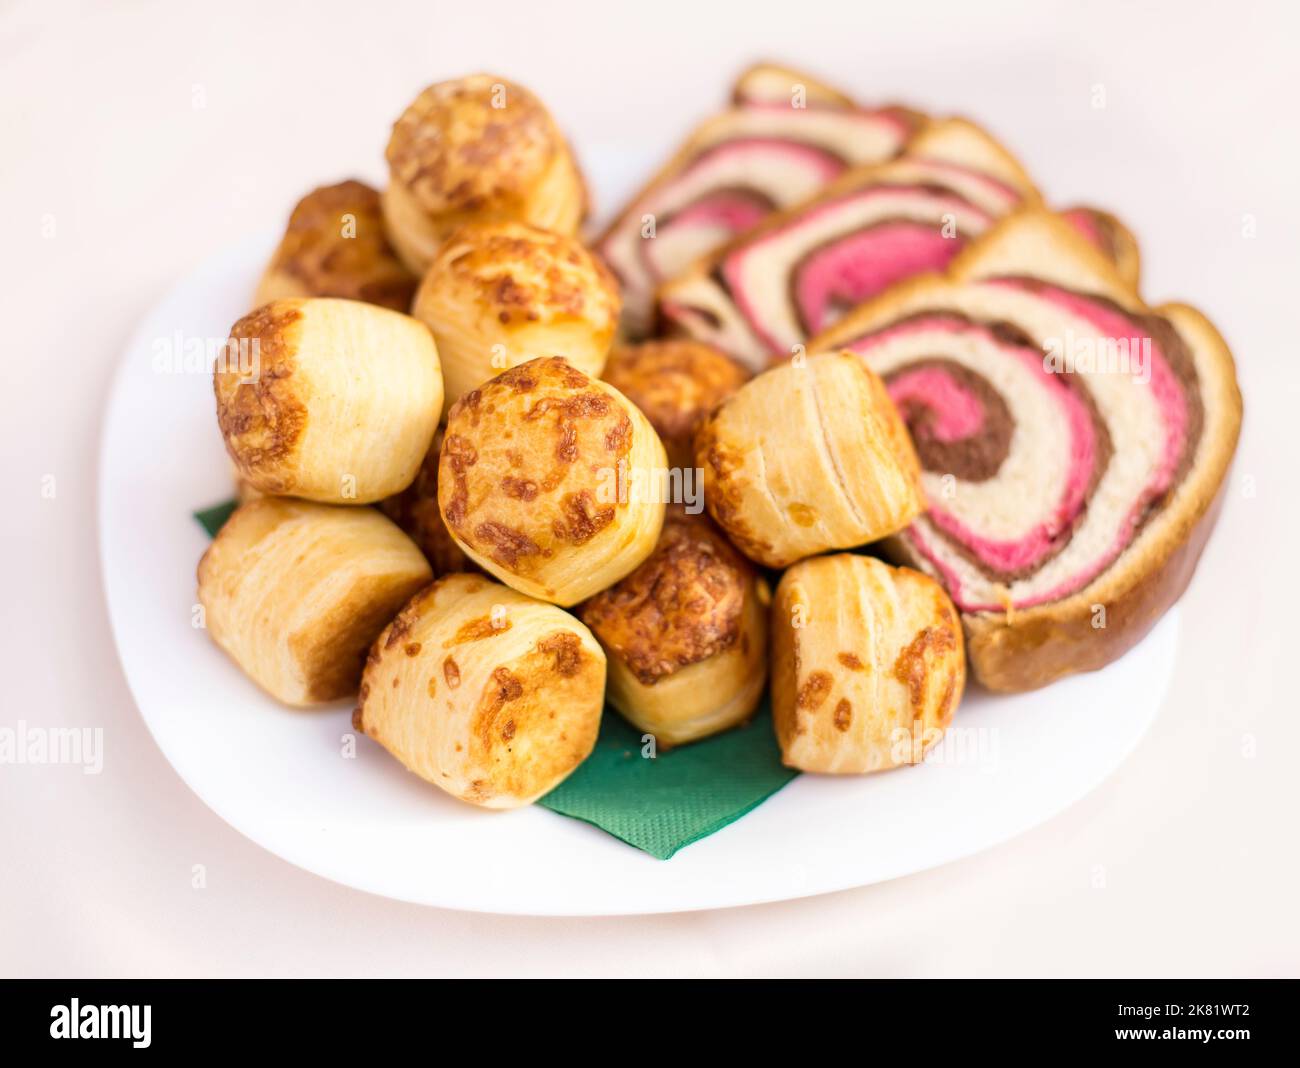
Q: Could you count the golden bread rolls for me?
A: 12